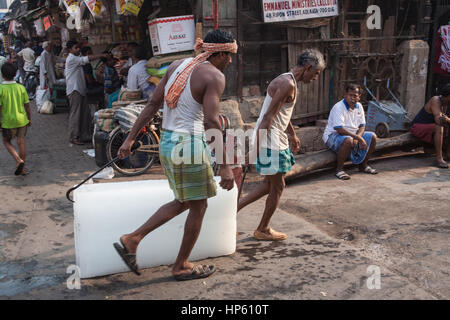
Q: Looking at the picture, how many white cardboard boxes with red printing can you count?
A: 1